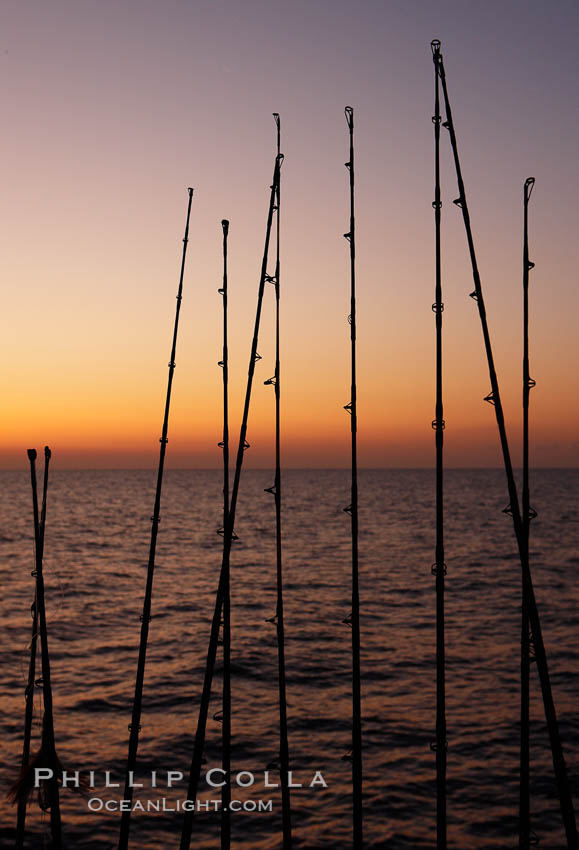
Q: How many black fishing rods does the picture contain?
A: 10